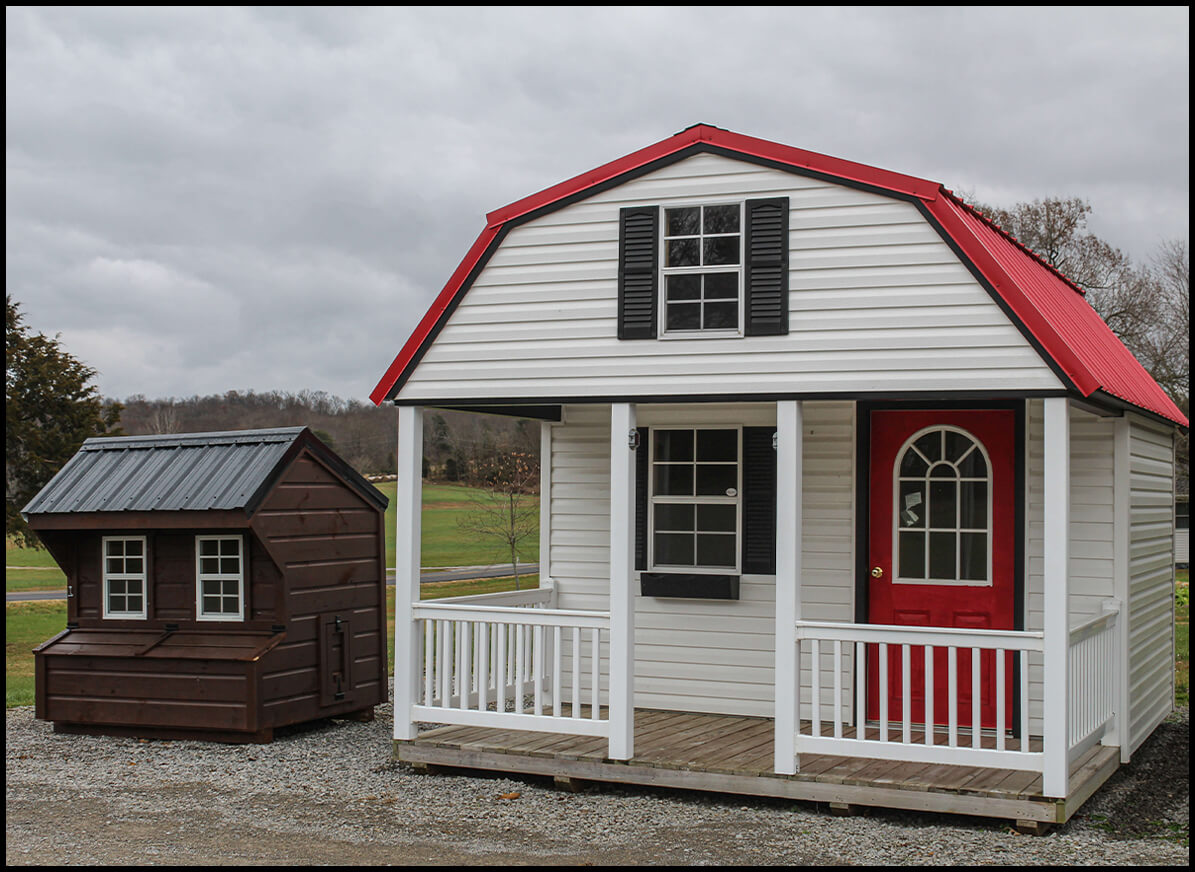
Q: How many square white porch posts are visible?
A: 4